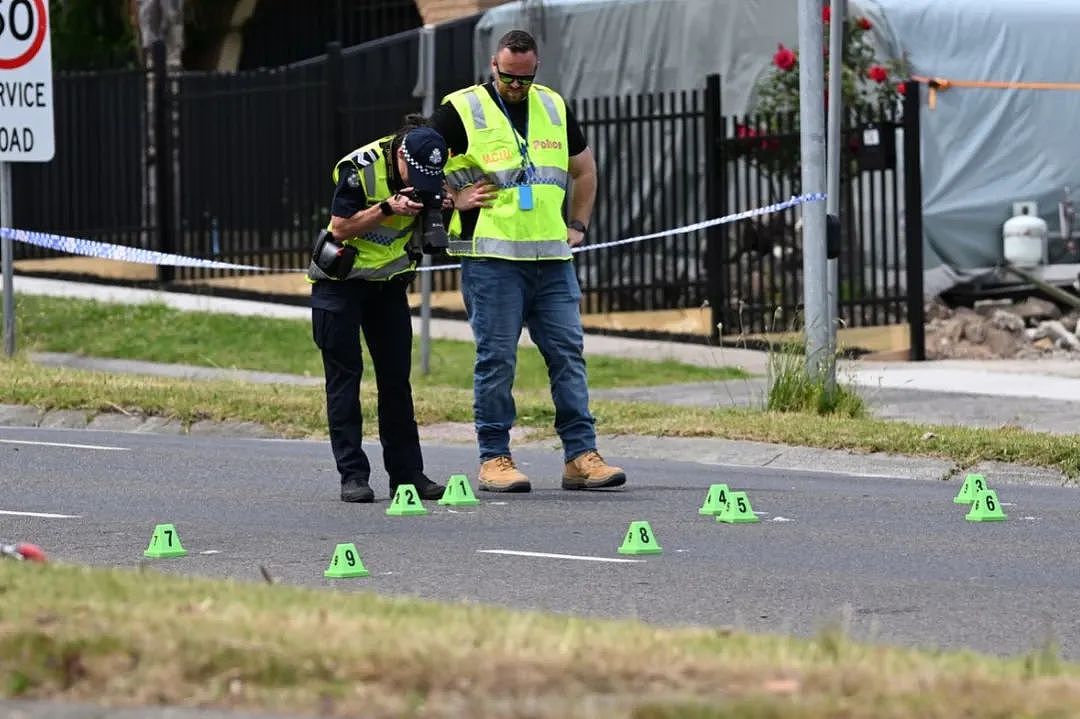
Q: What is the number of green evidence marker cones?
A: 9